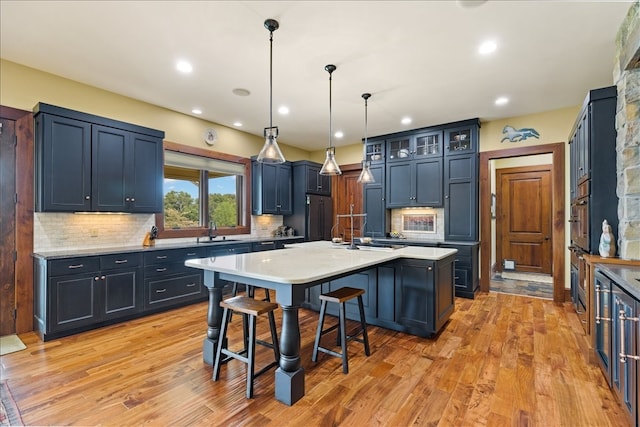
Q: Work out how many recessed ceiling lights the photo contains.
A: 8